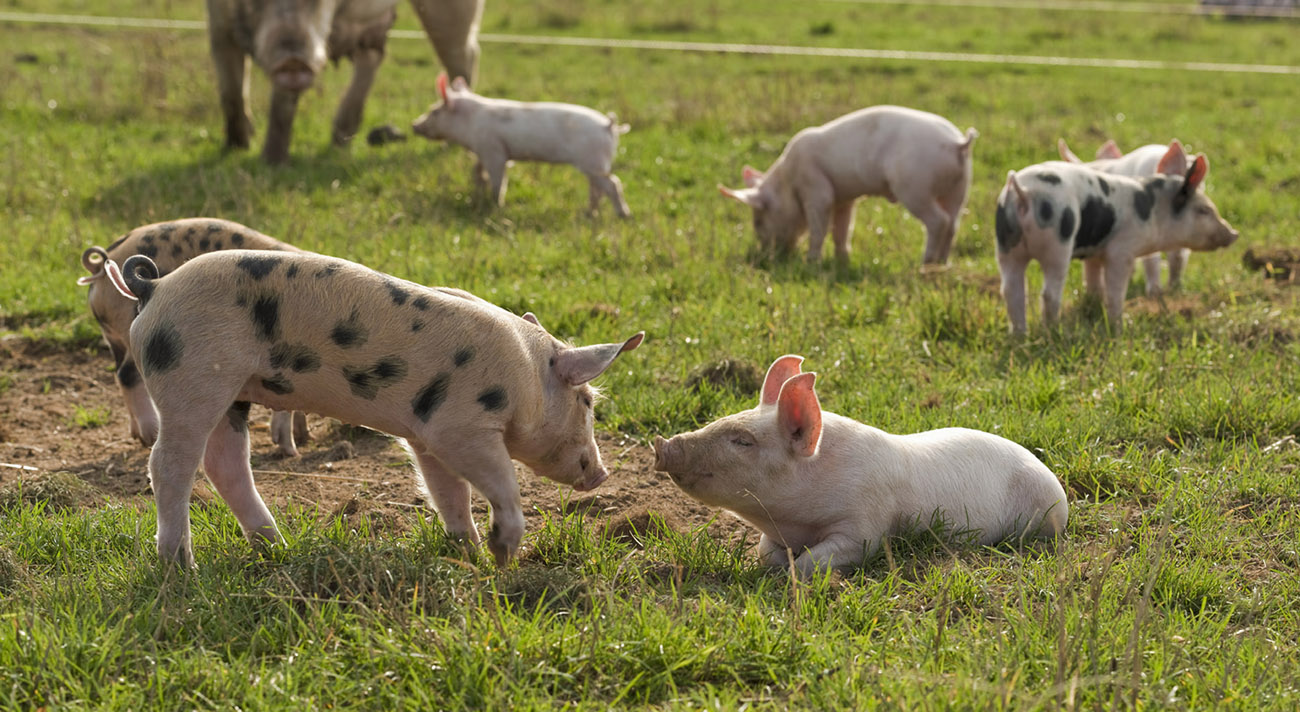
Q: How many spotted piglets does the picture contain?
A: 3